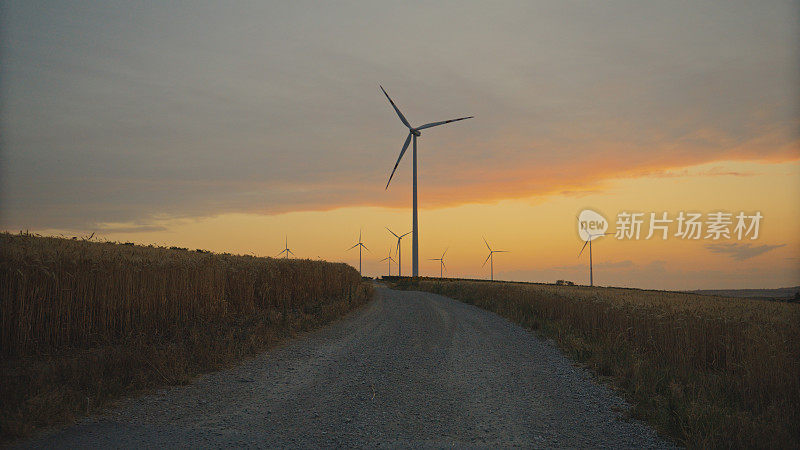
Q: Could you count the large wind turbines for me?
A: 1